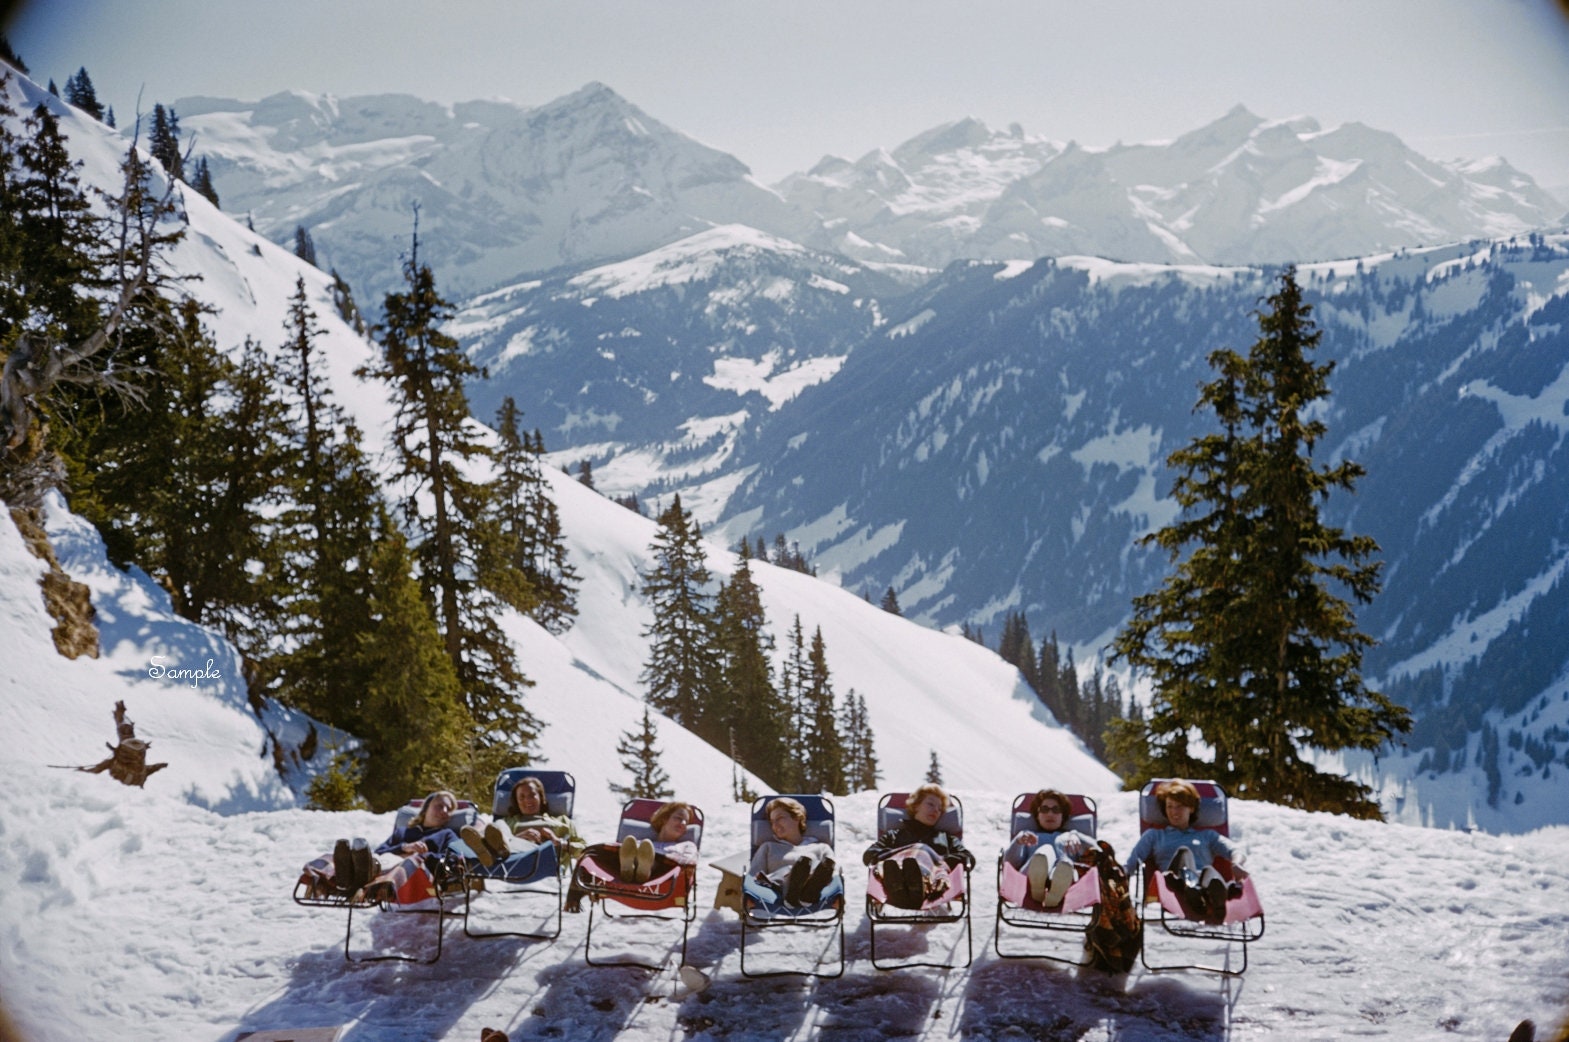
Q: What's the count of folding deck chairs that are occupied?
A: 7